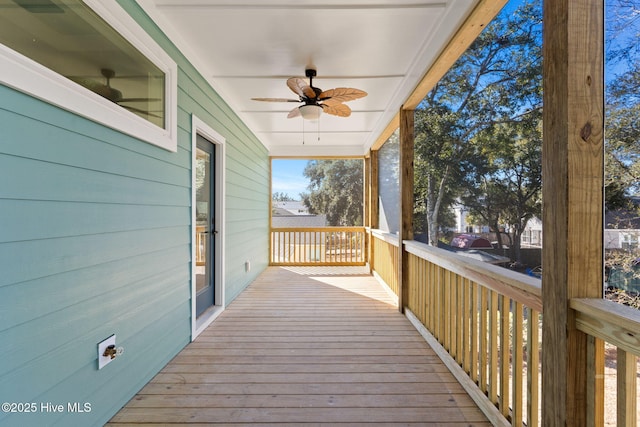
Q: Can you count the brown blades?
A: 5